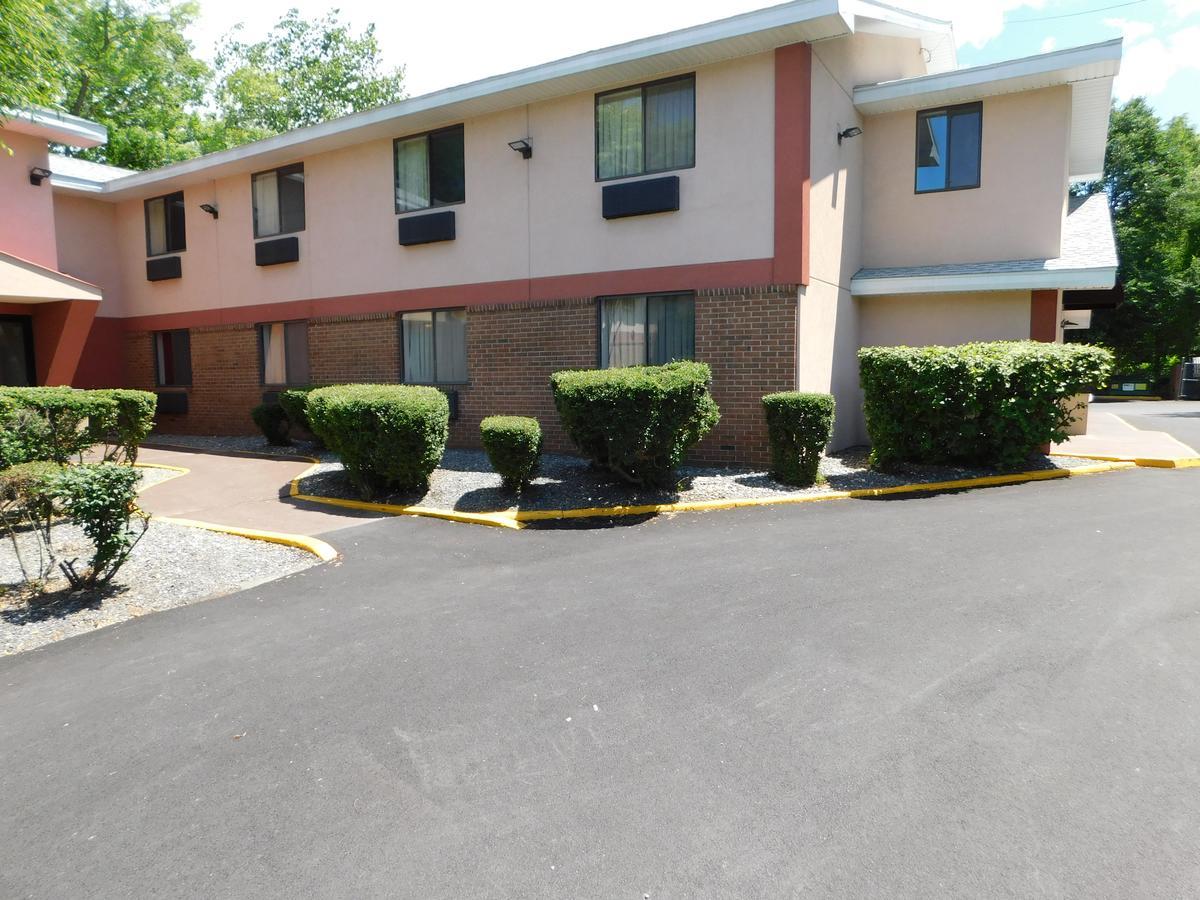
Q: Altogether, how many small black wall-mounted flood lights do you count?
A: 4